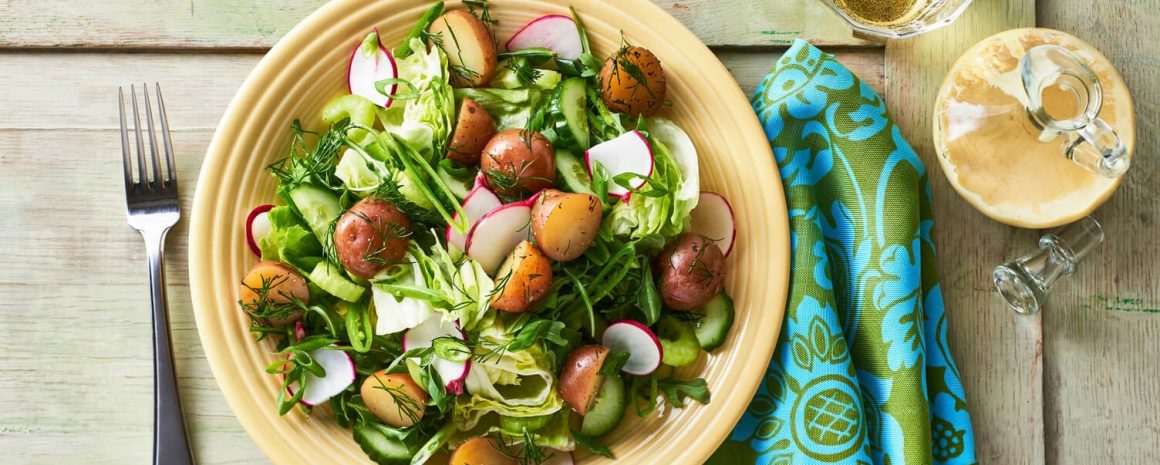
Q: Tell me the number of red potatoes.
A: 12